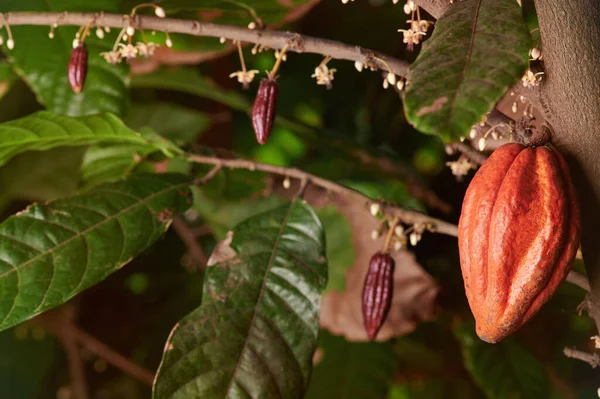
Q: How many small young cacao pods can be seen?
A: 3